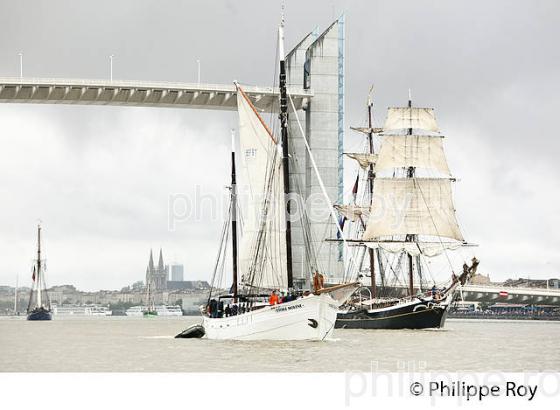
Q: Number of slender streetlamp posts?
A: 3